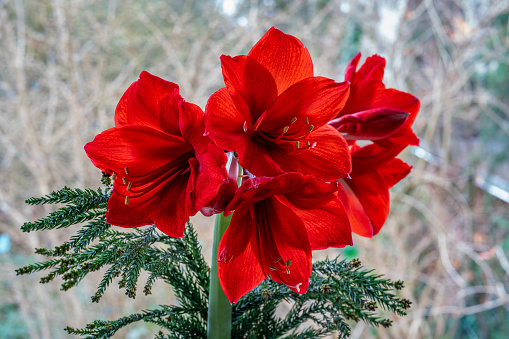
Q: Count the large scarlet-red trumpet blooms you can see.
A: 5